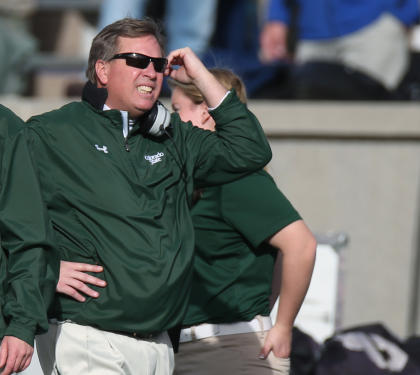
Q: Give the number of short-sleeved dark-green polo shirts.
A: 1